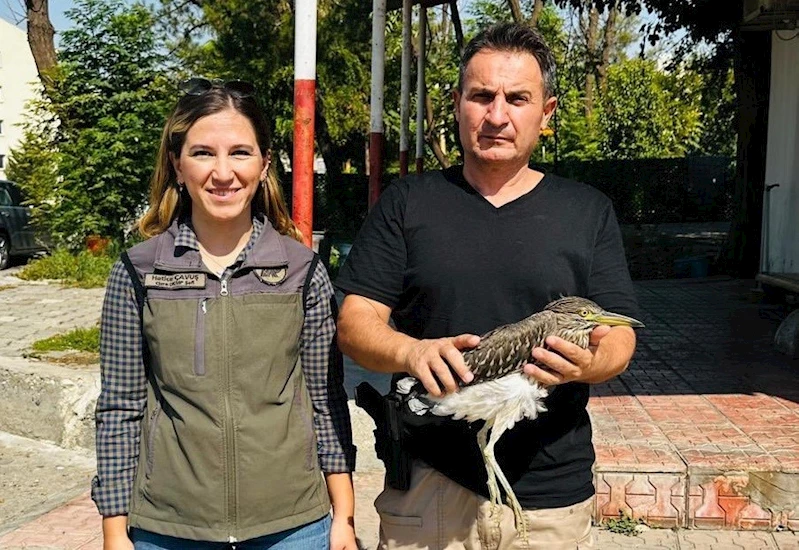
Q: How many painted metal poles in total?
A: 4